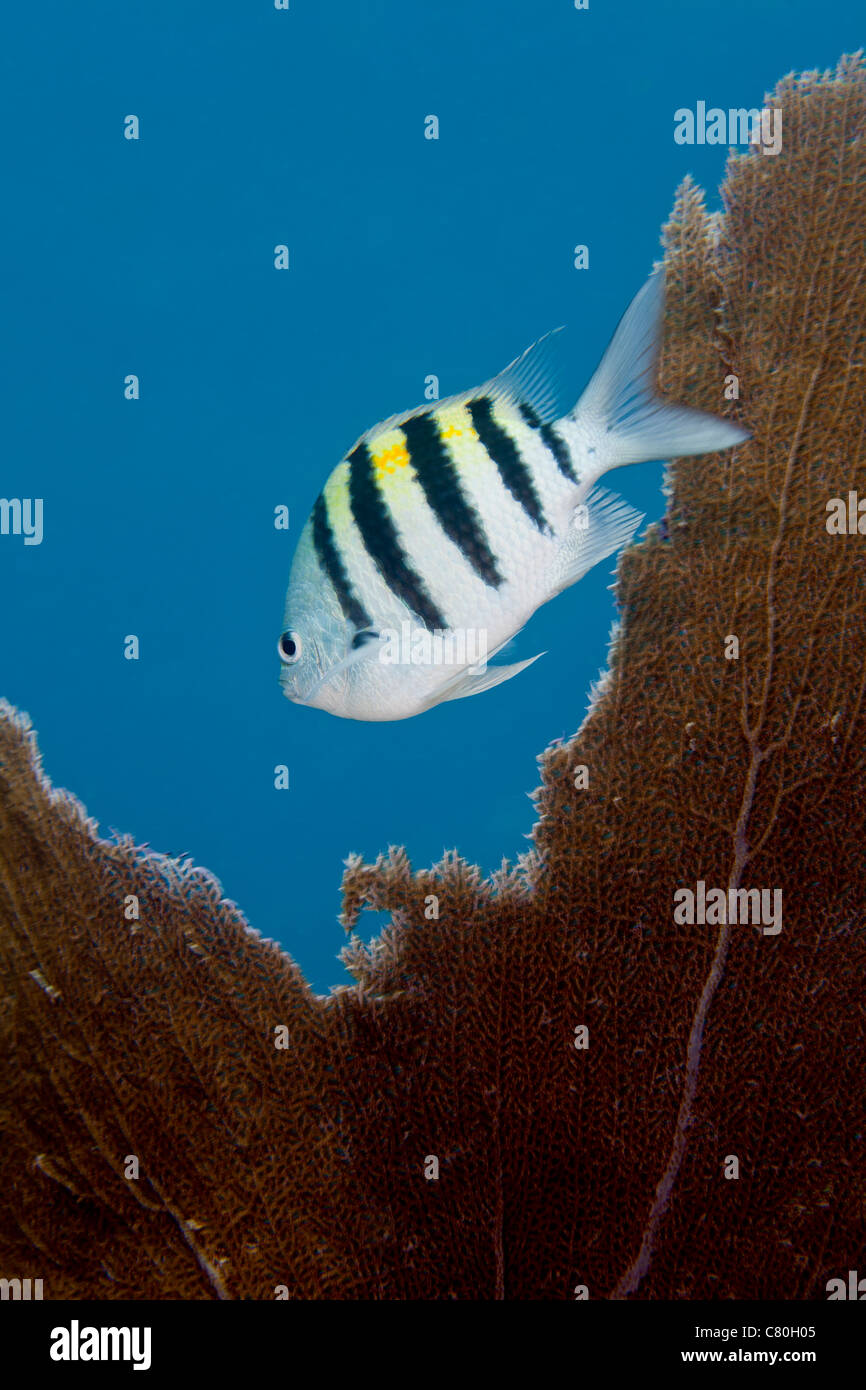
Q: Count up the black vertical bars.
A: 5